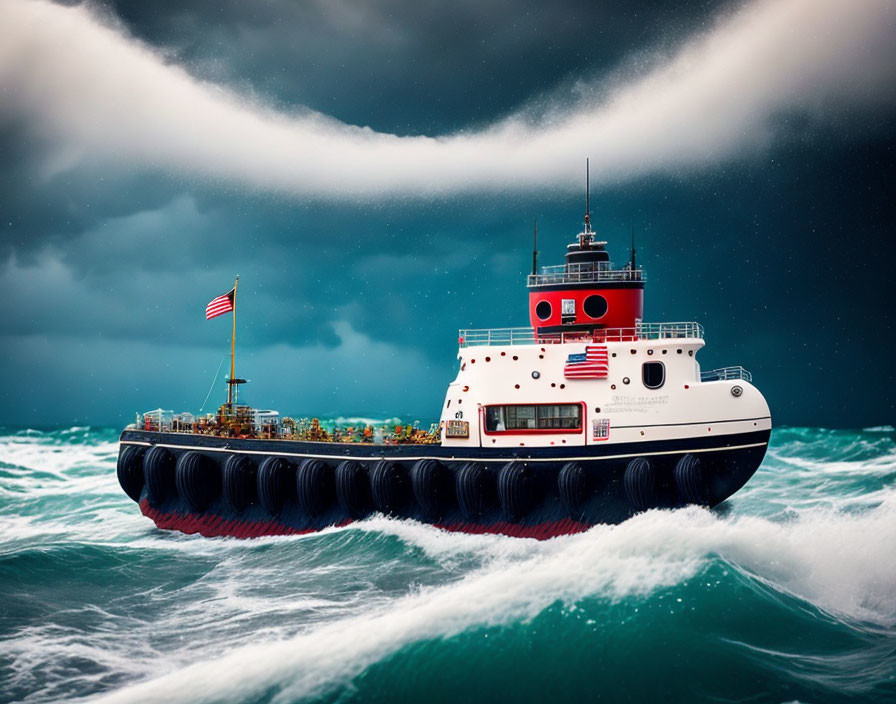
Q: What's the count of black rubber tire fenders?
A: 14